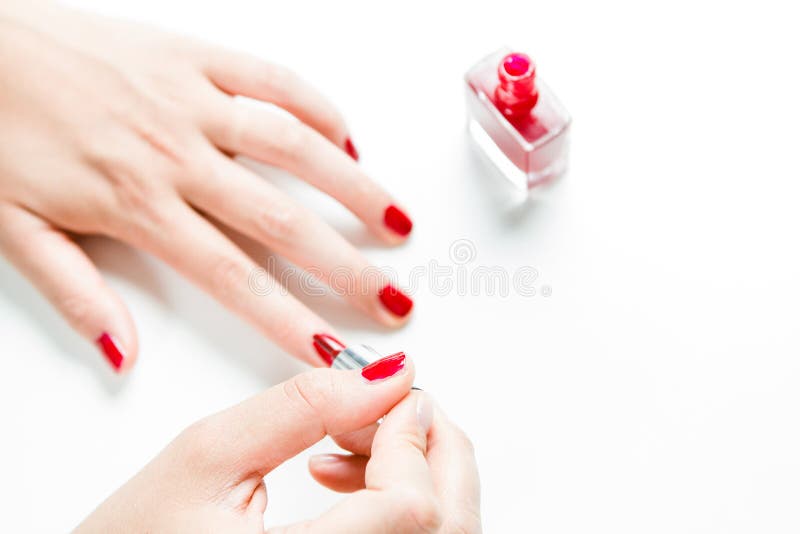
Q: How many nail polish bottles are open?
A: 1